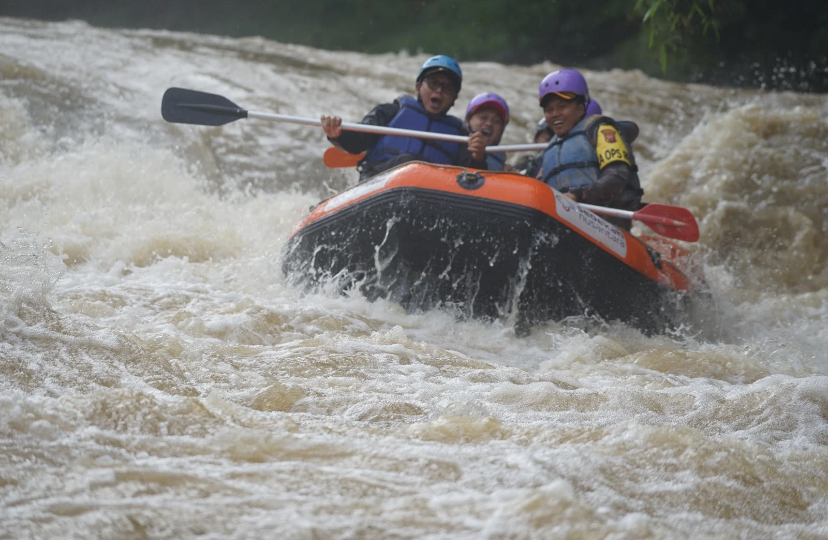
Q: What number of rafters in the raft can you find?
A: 5